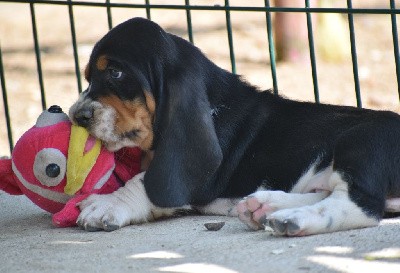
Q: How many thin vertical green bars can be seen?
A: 11